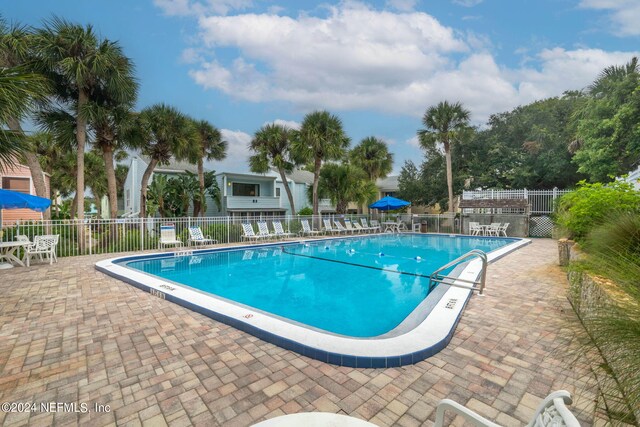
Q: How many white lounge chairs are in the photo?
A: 11